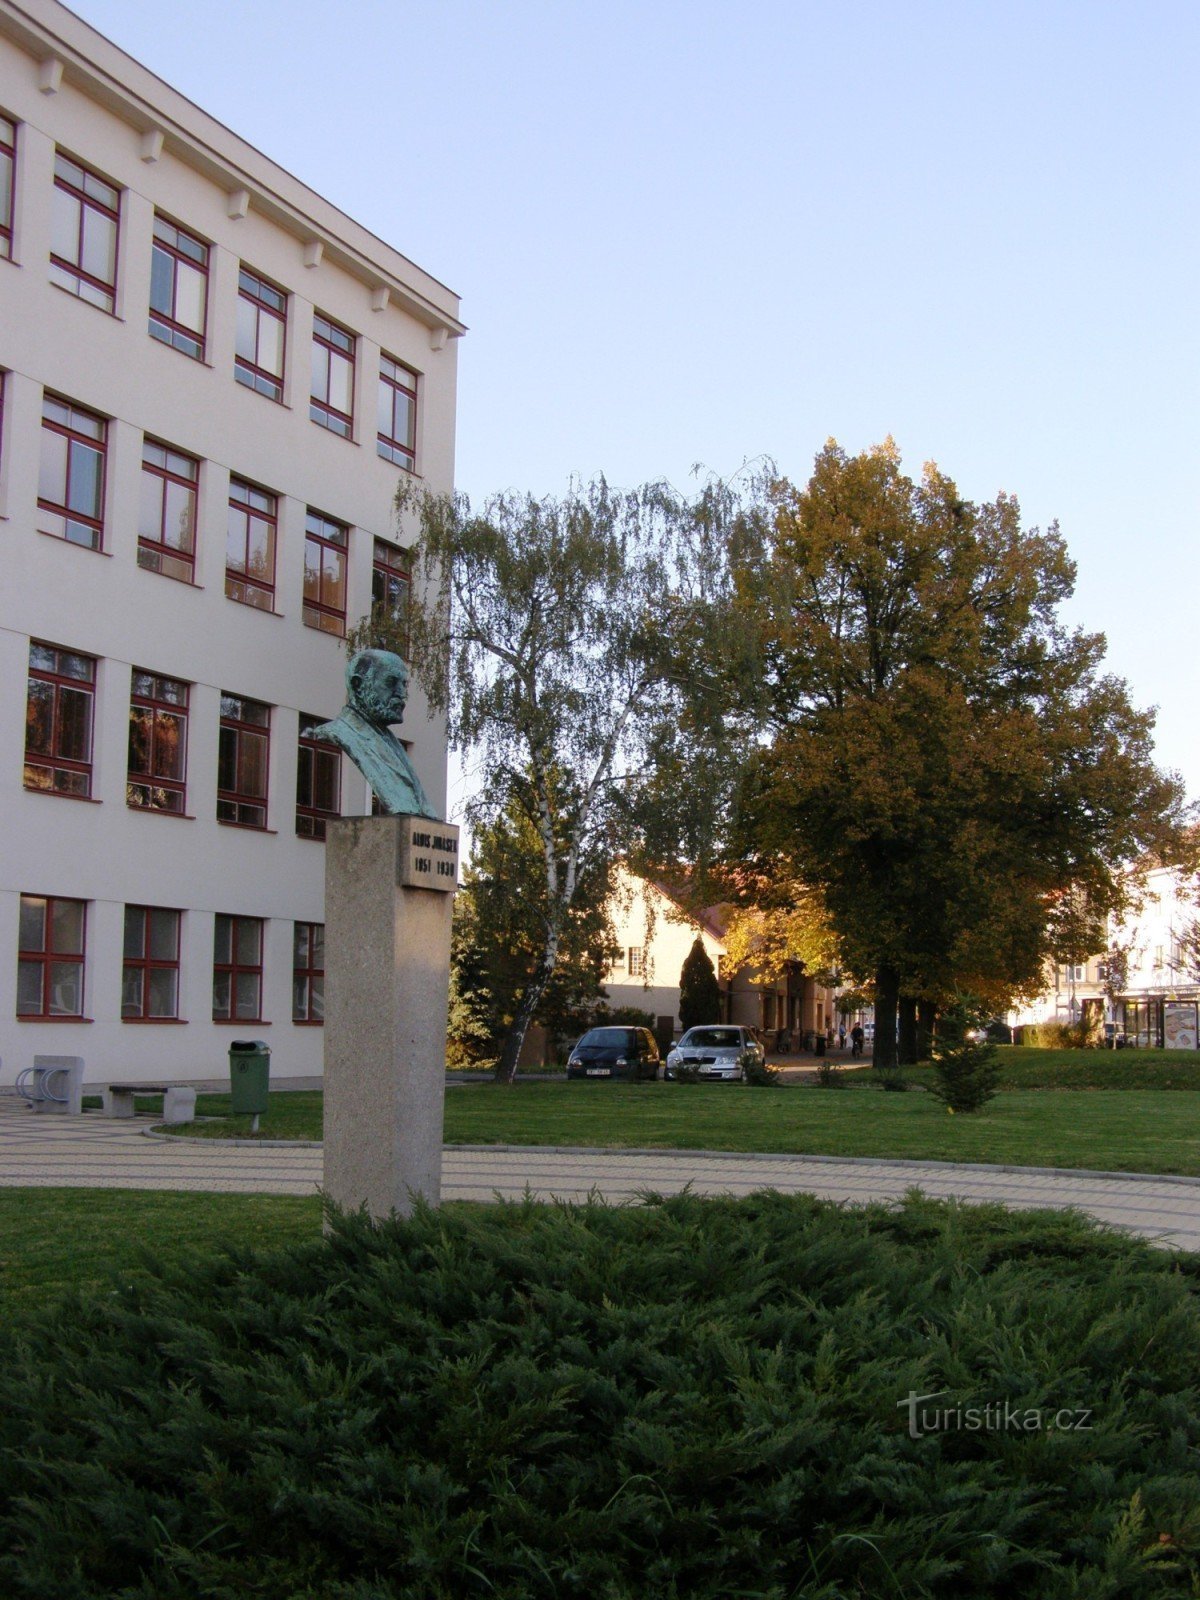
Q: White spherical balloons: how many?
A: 0